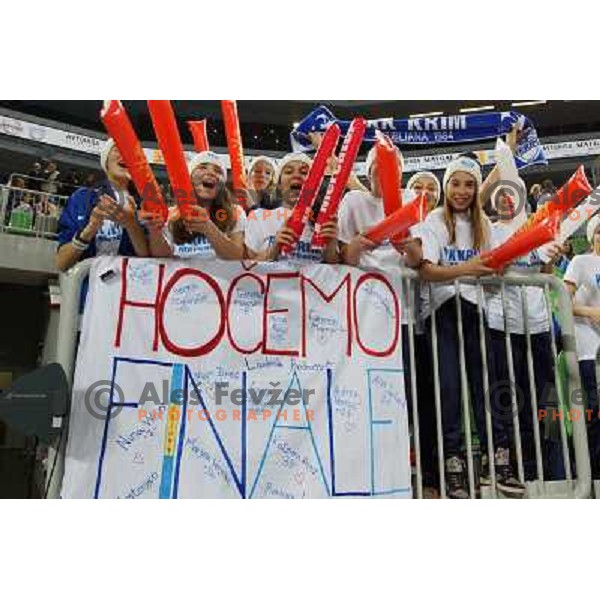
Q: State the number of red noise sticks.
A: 10